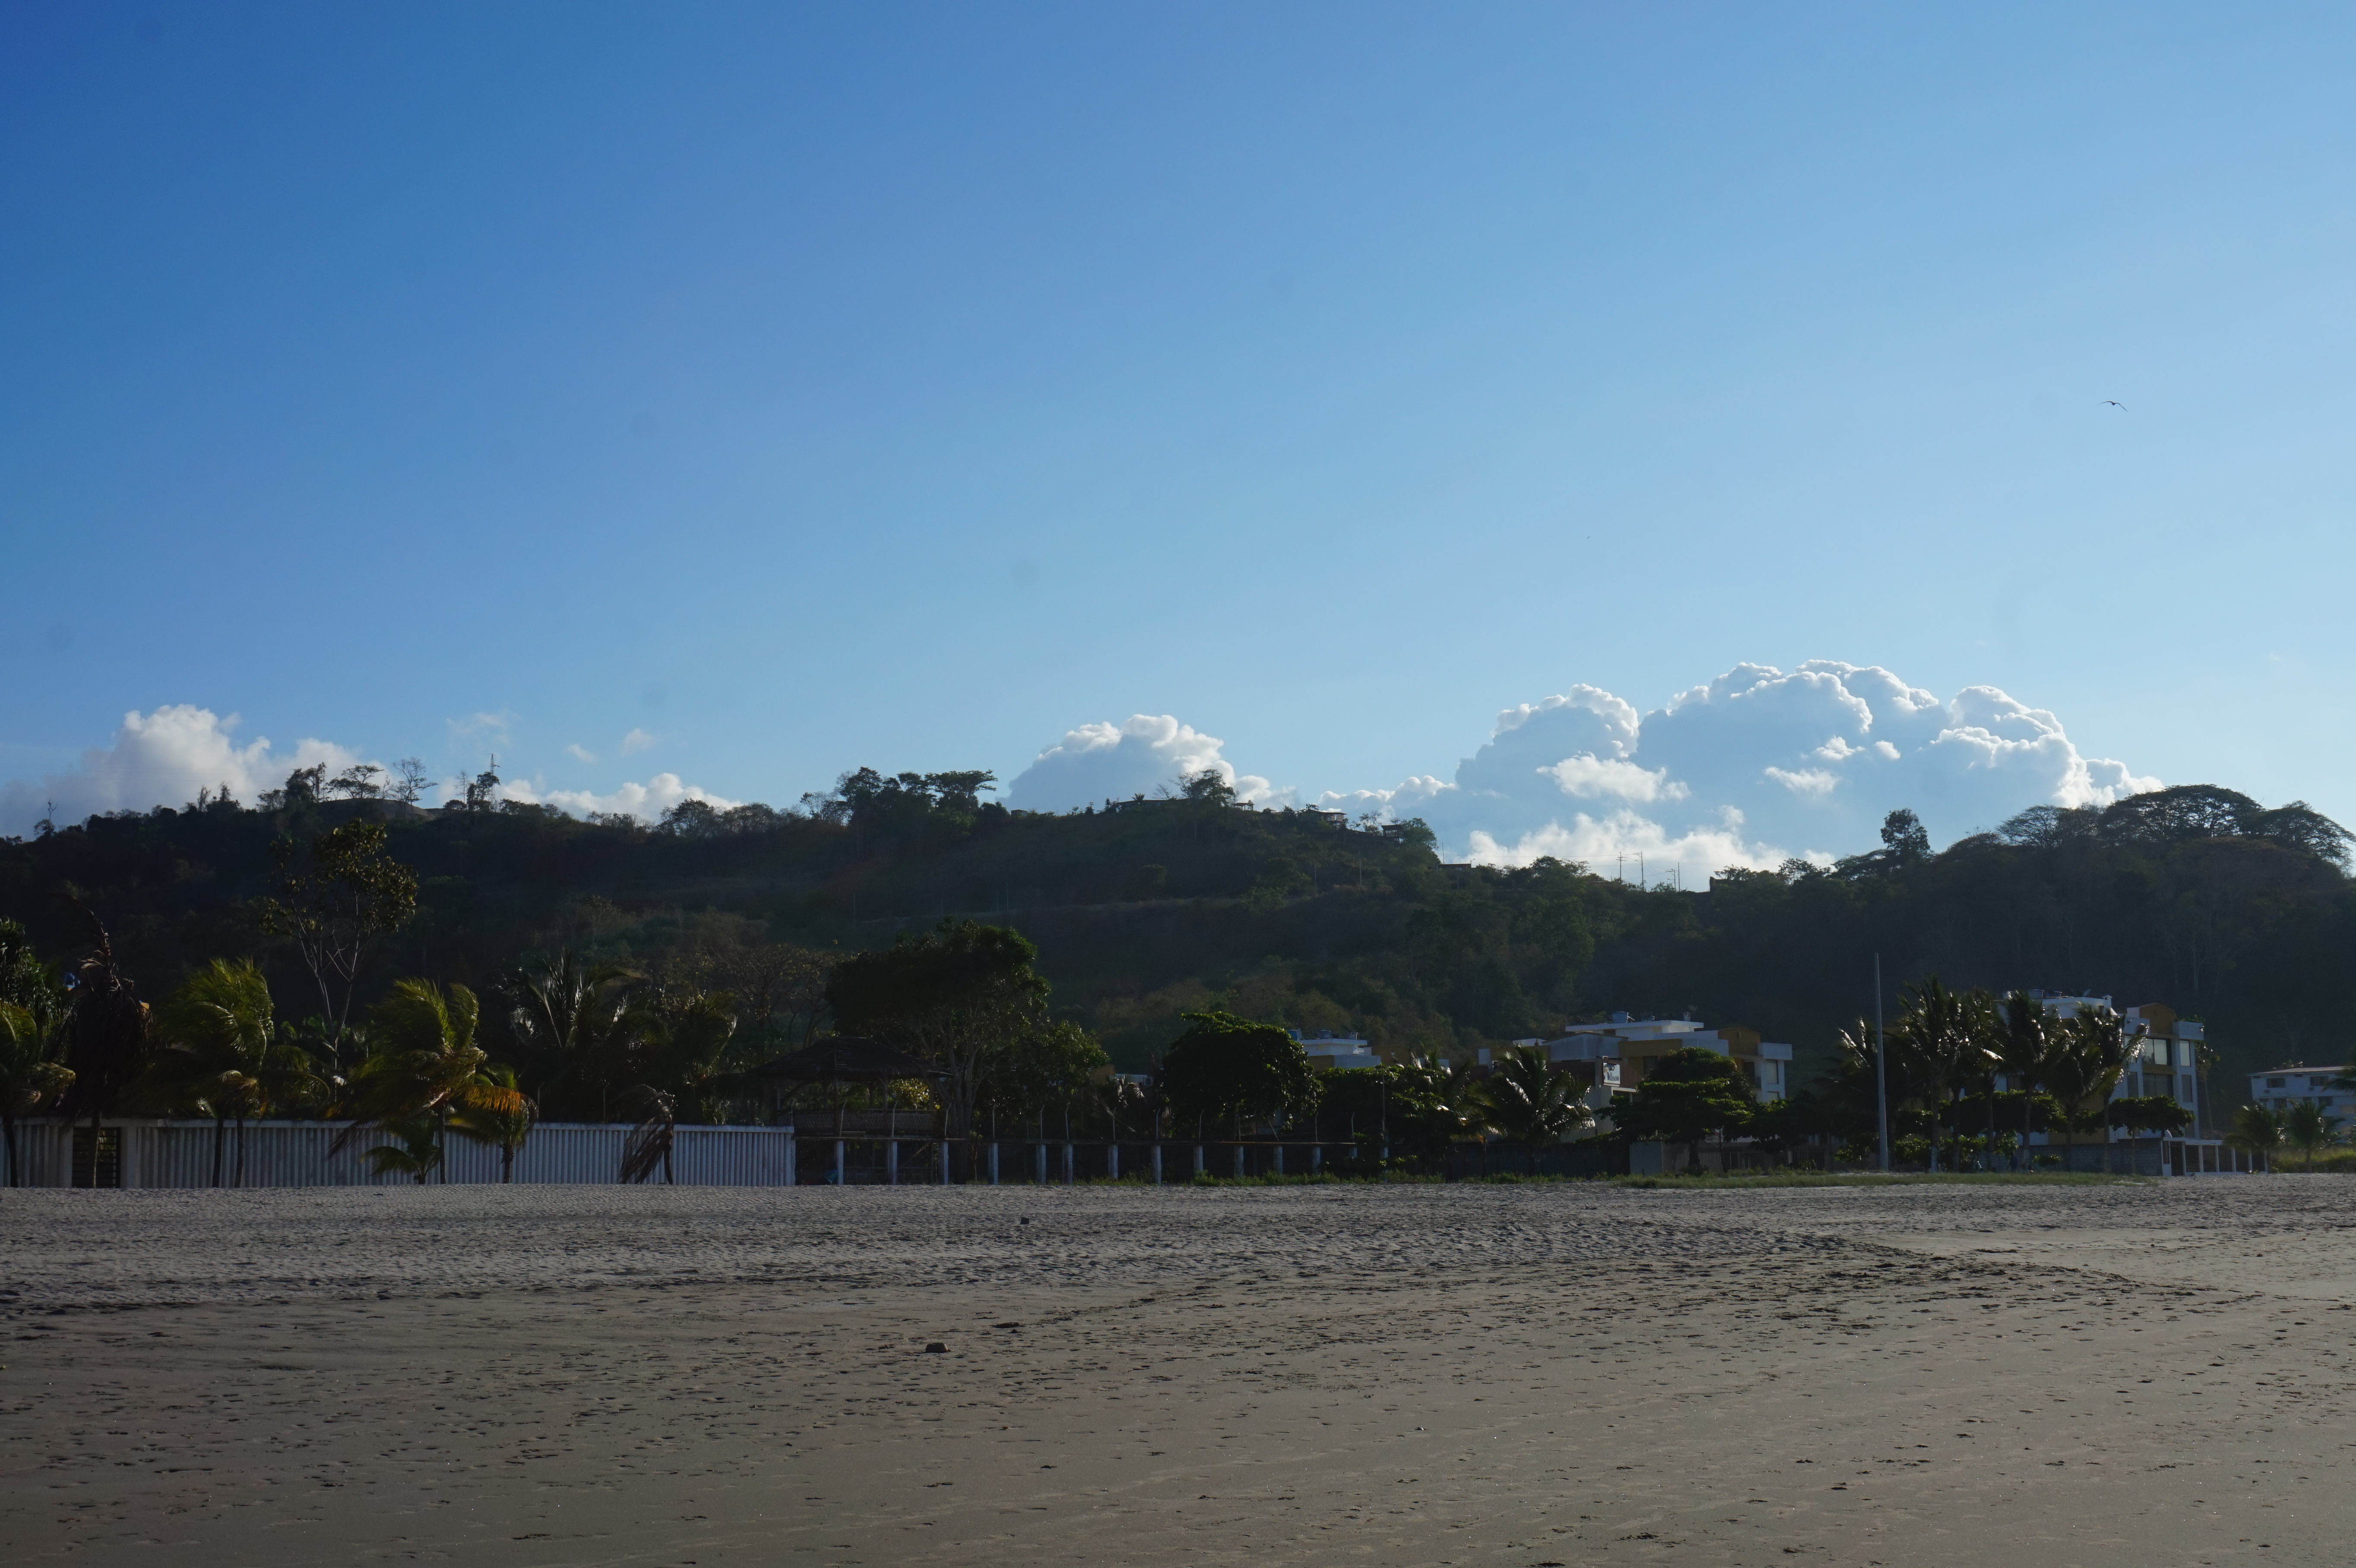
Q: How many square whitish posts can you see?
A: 14